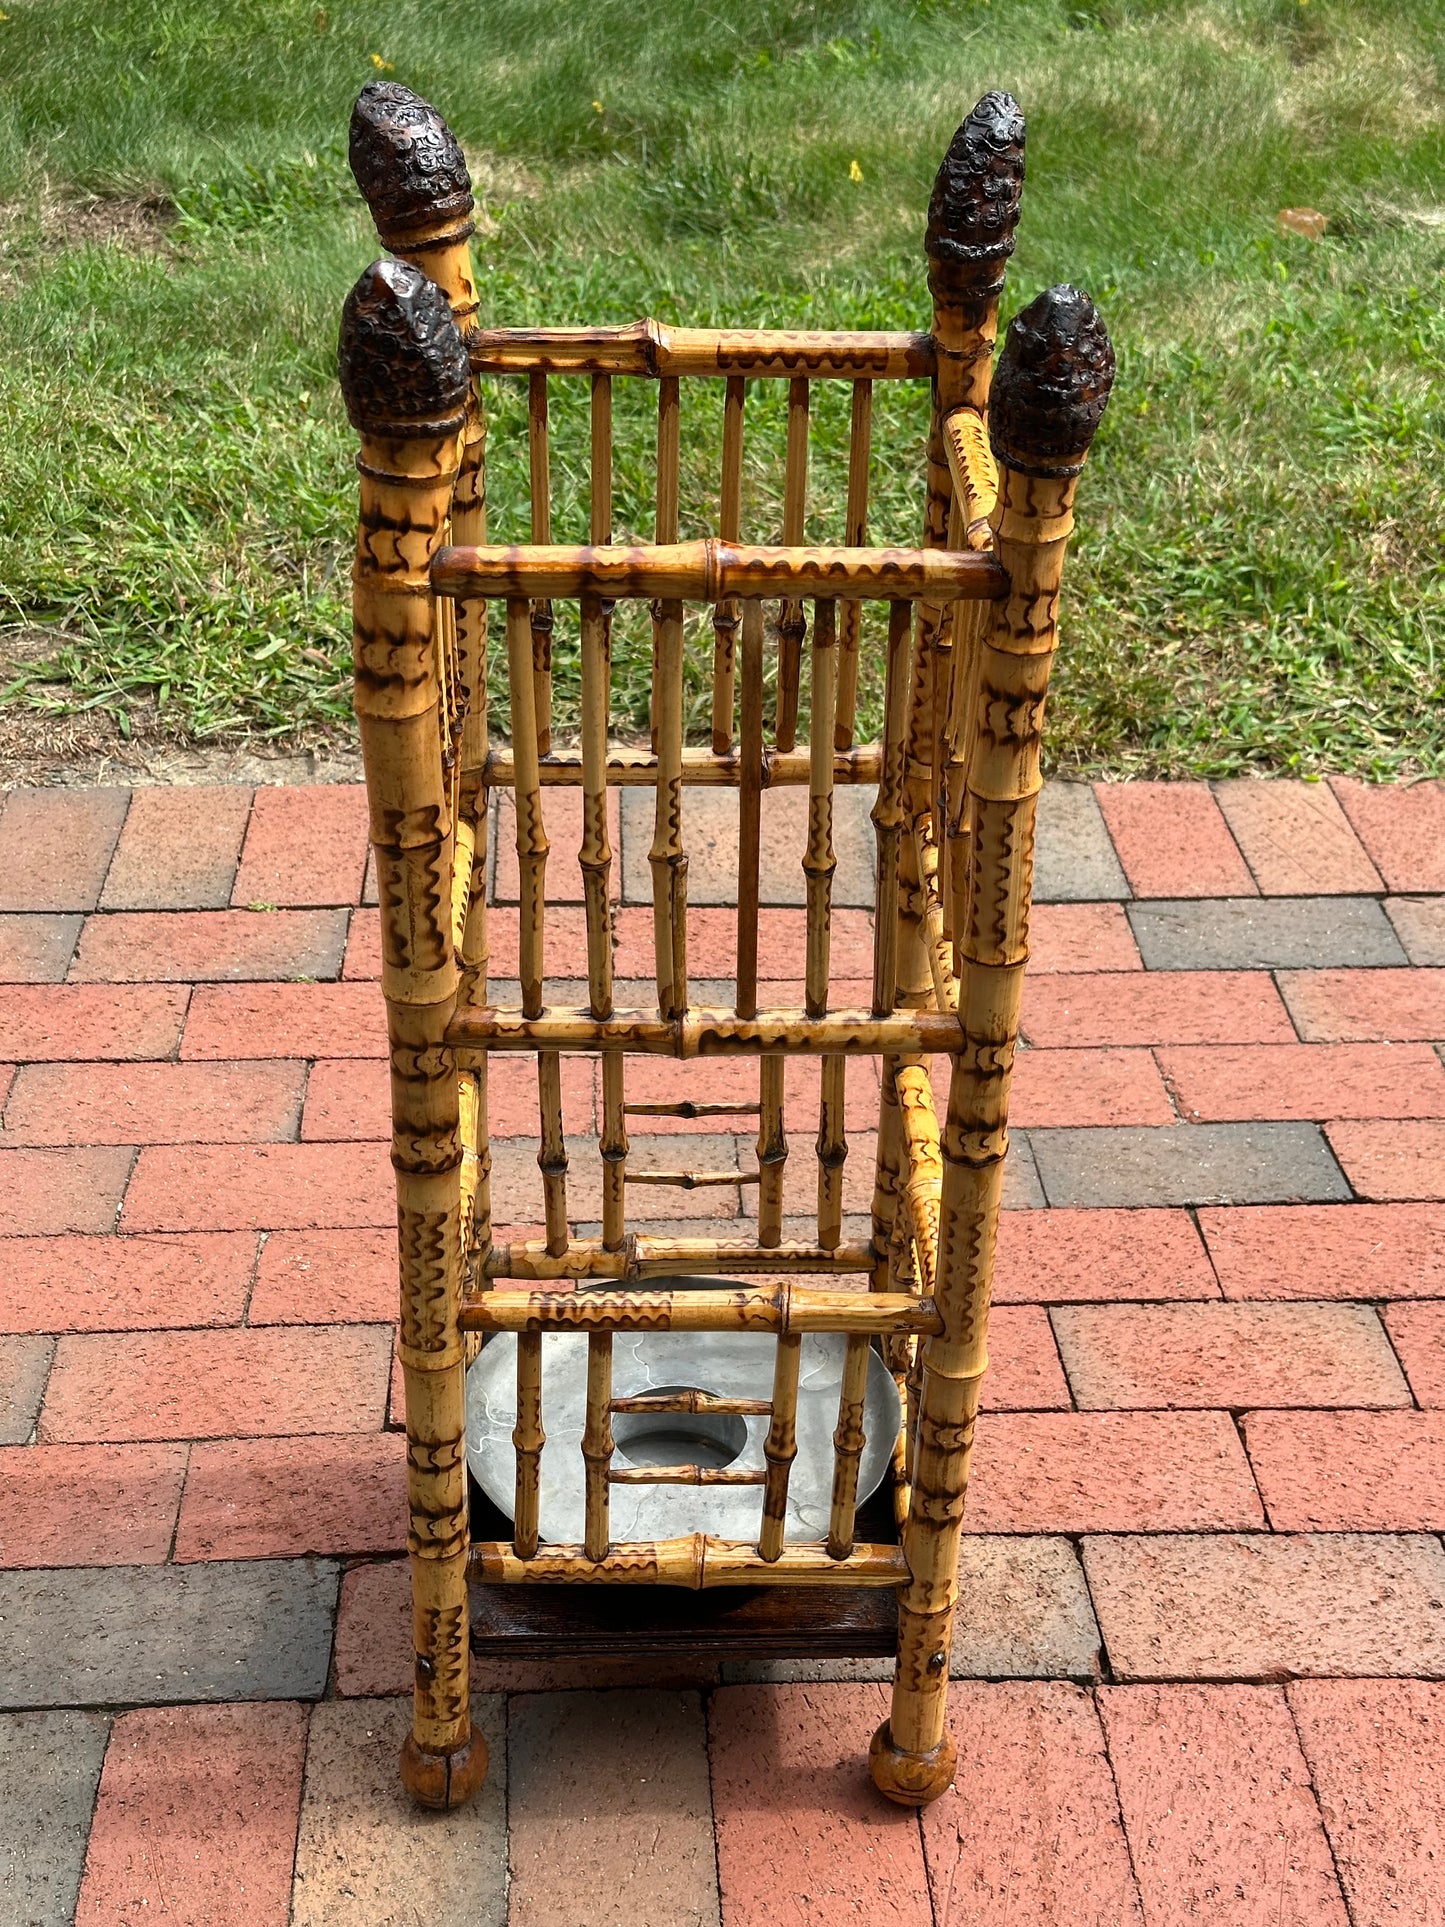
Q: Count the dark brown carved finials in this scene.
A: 4